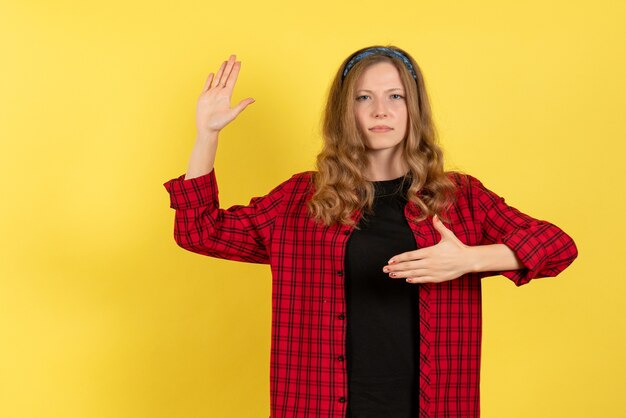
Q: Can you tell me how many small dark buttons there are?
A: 5